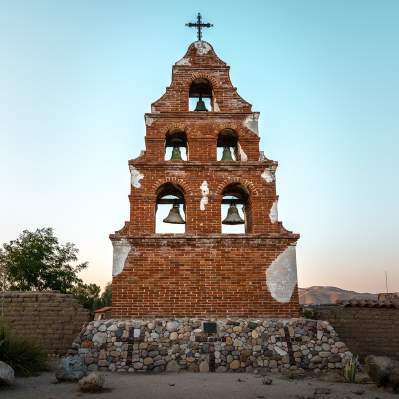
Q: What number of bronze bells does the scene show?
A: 5